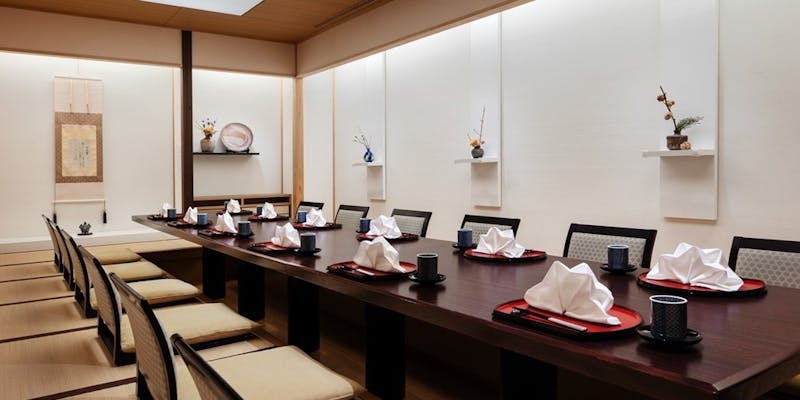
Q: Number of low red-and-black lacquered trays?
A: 12